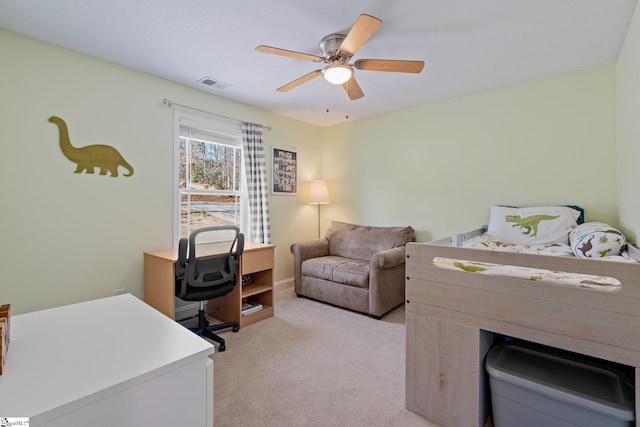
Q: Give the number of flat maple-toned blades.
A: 5